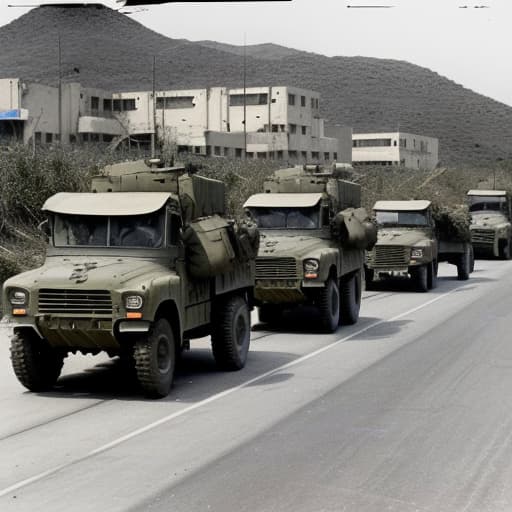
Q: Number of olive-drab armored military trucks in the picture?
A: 4